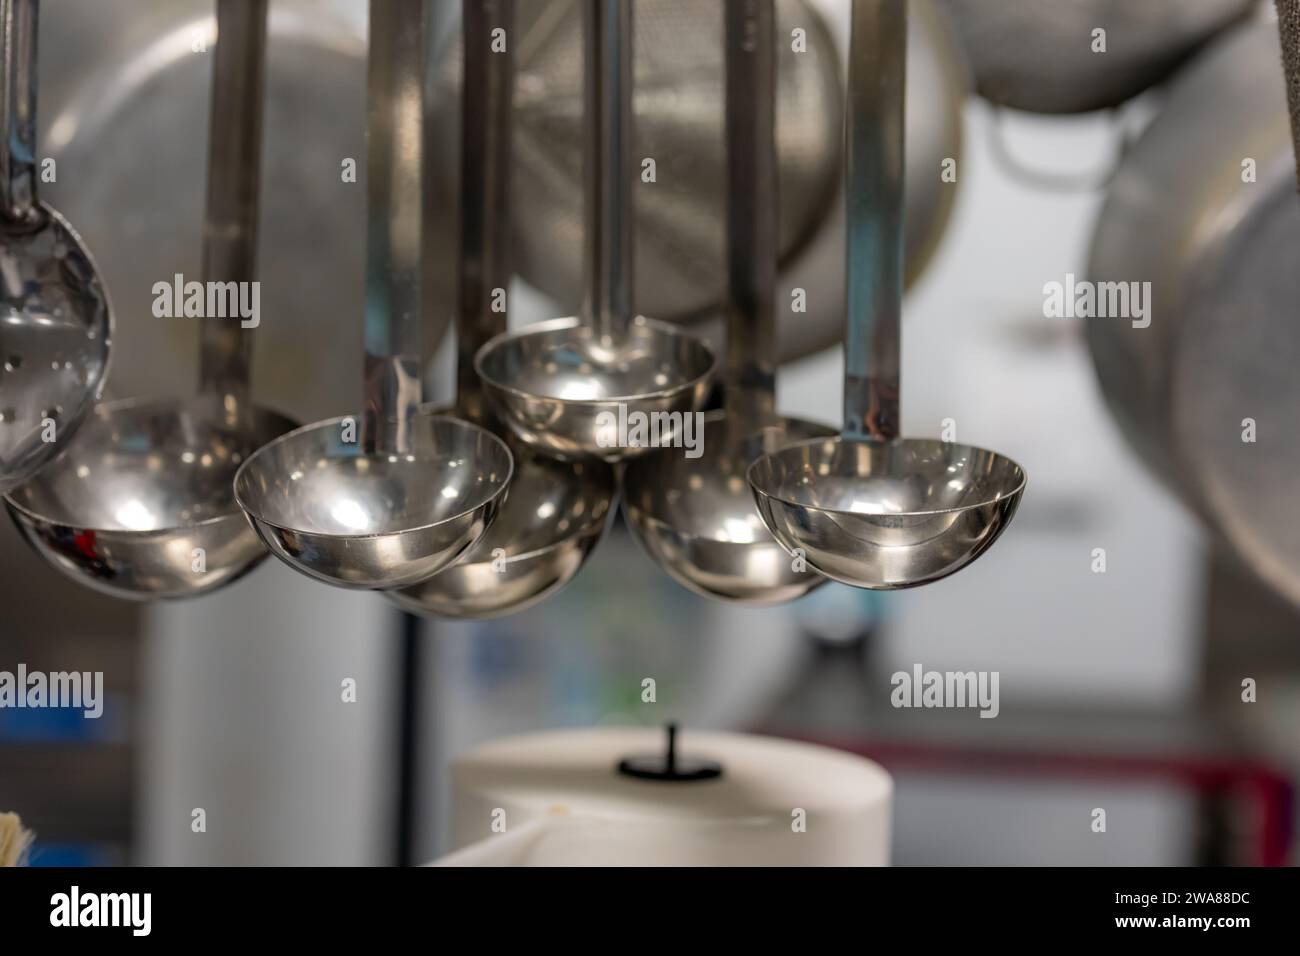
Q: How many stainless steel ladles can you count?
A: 6